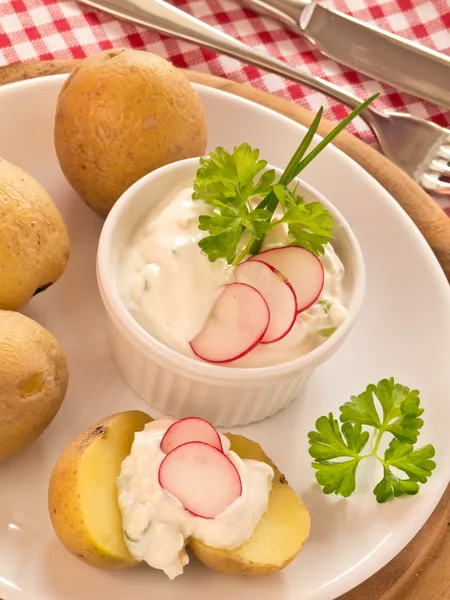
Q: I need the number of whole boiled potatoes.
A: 3